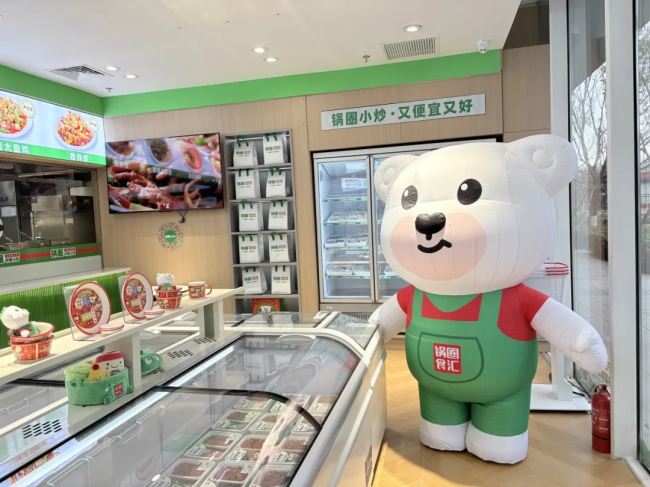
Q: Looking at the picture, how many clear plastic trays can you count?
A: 12